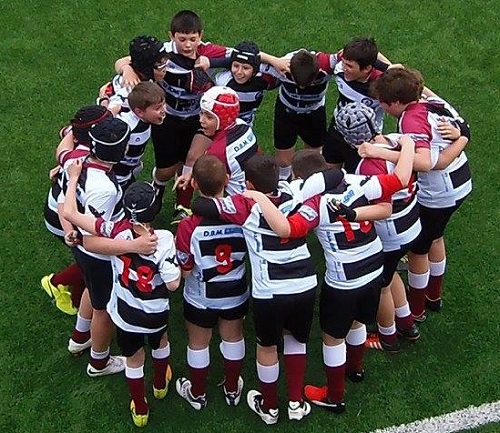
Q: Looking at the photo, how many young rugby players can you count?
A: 15